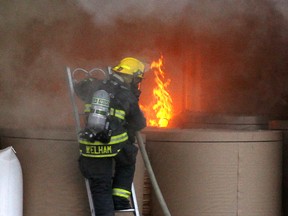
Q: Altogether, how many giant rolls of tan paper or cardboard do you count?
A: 2